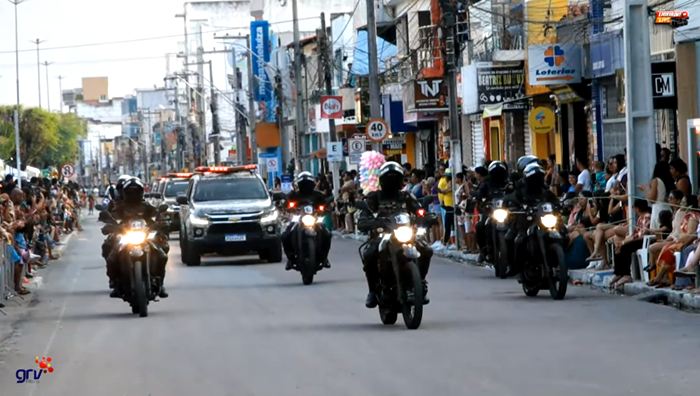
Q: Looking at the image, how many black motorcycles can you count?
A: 5